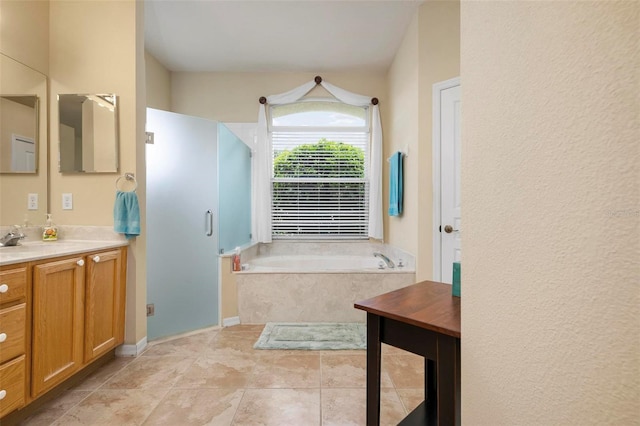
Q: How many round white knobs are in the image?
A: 5